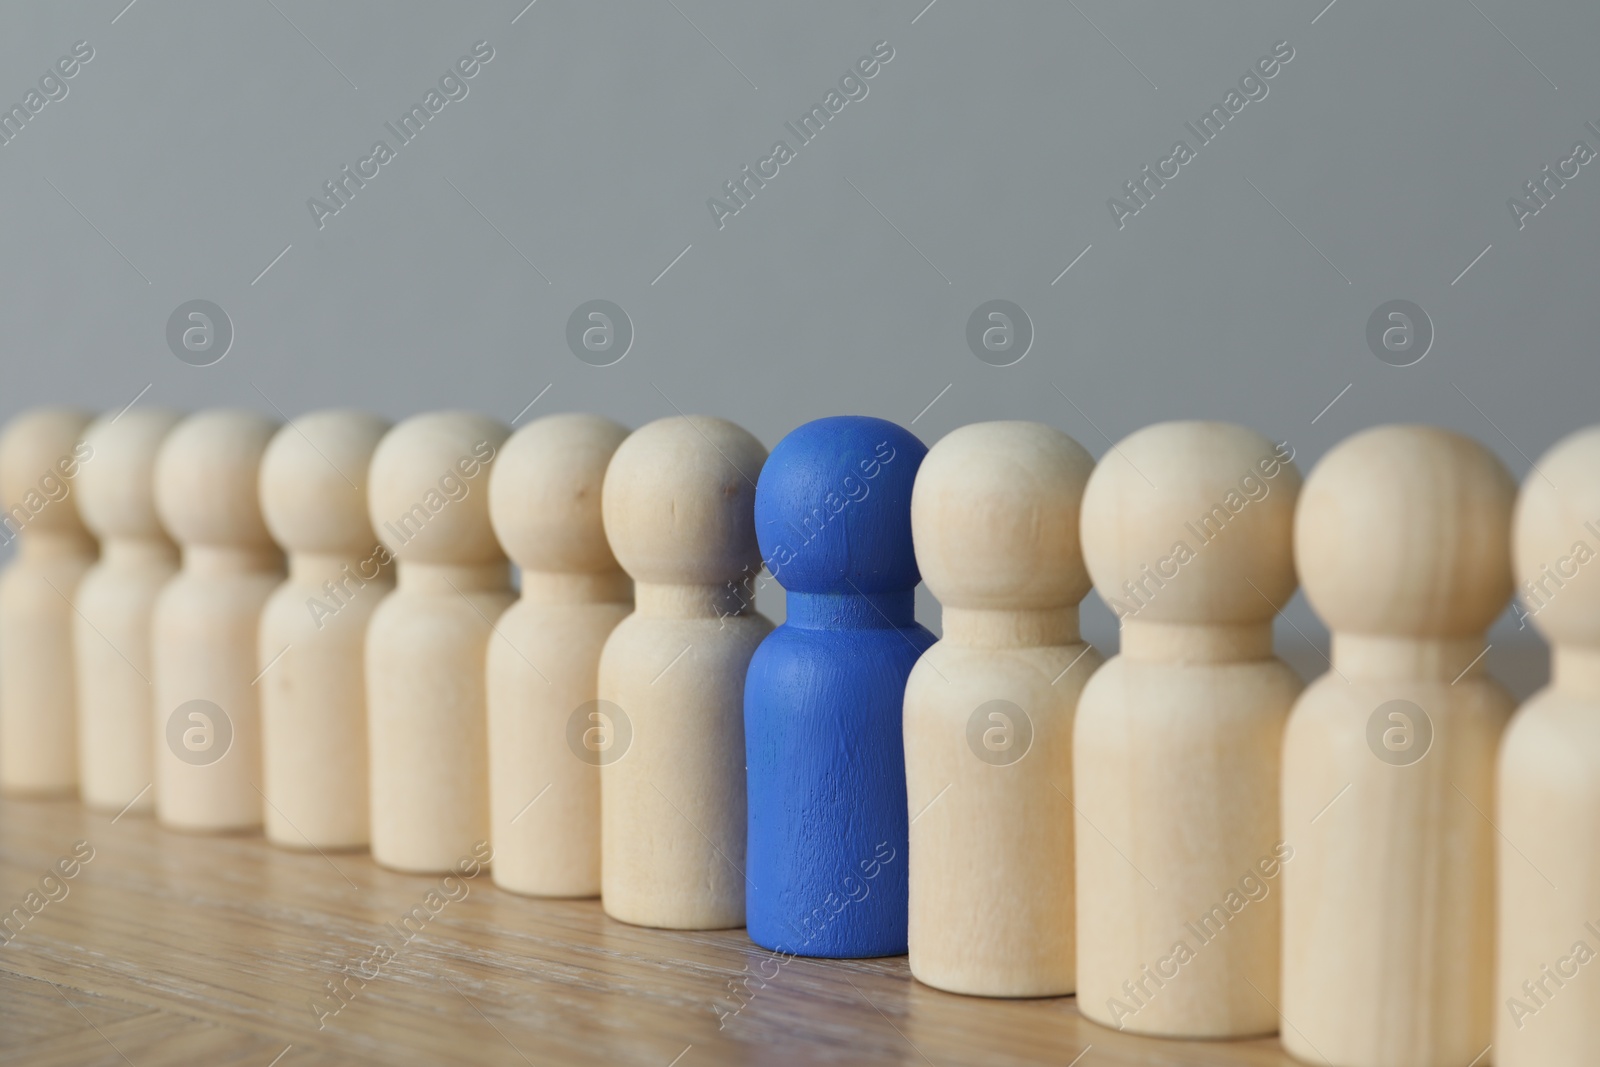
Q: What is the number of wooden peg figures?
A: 12